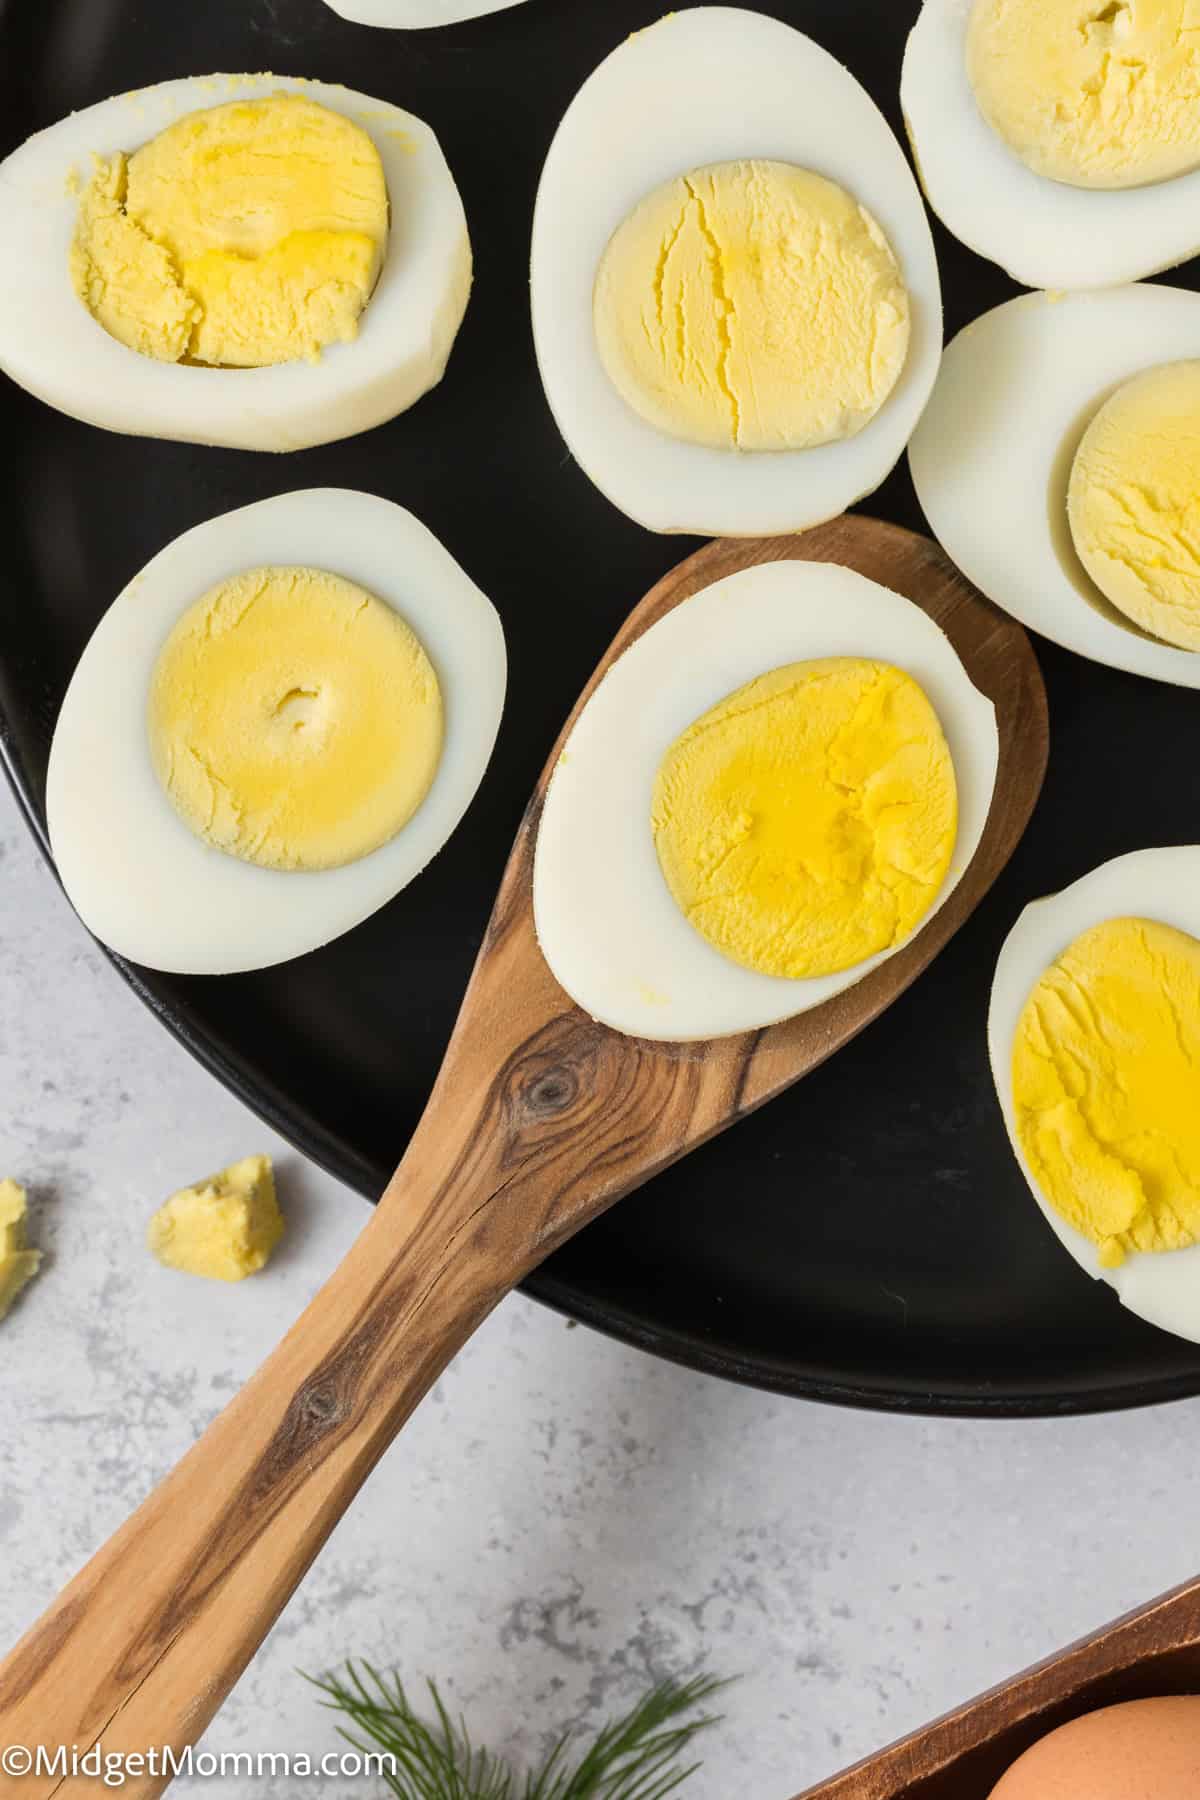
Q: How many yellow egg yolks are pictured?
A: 7